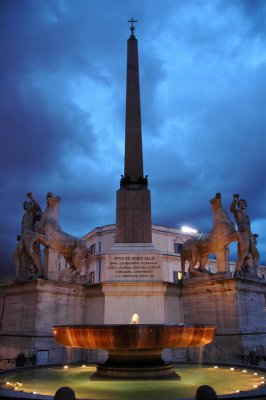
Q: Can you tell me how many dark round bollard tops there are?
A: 2